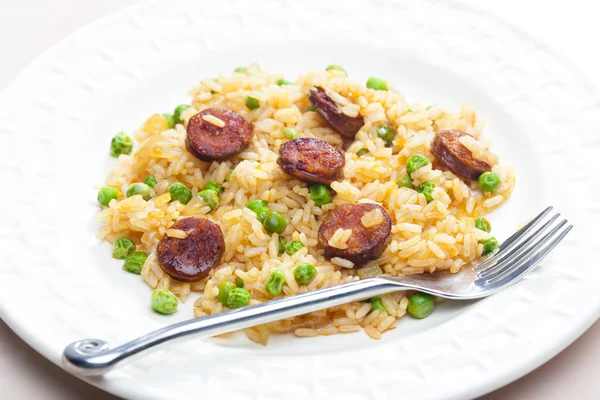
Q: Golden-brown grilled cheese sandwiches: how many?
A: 0